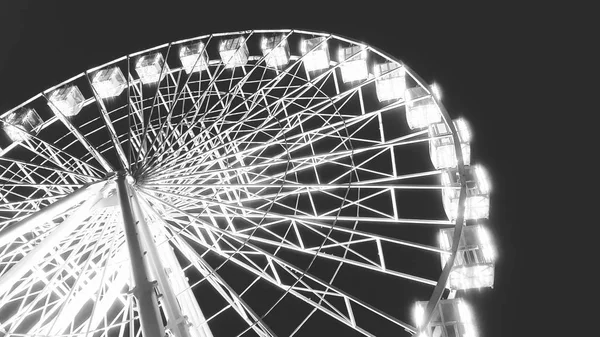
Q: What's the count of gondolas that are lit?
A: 15